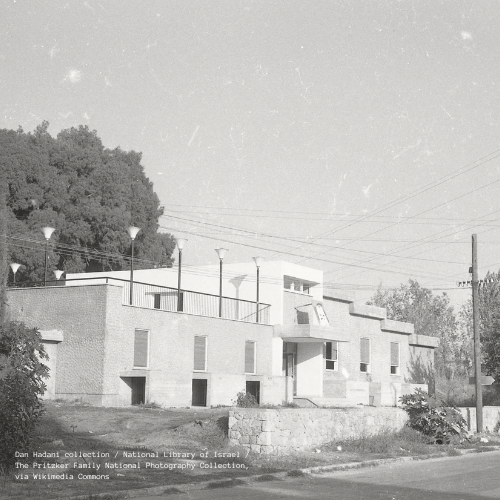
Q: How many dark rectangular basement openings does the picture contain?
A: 3